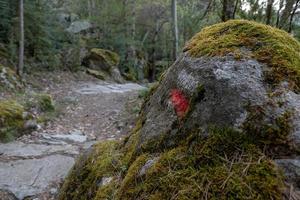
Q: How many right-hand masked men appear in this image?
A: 0